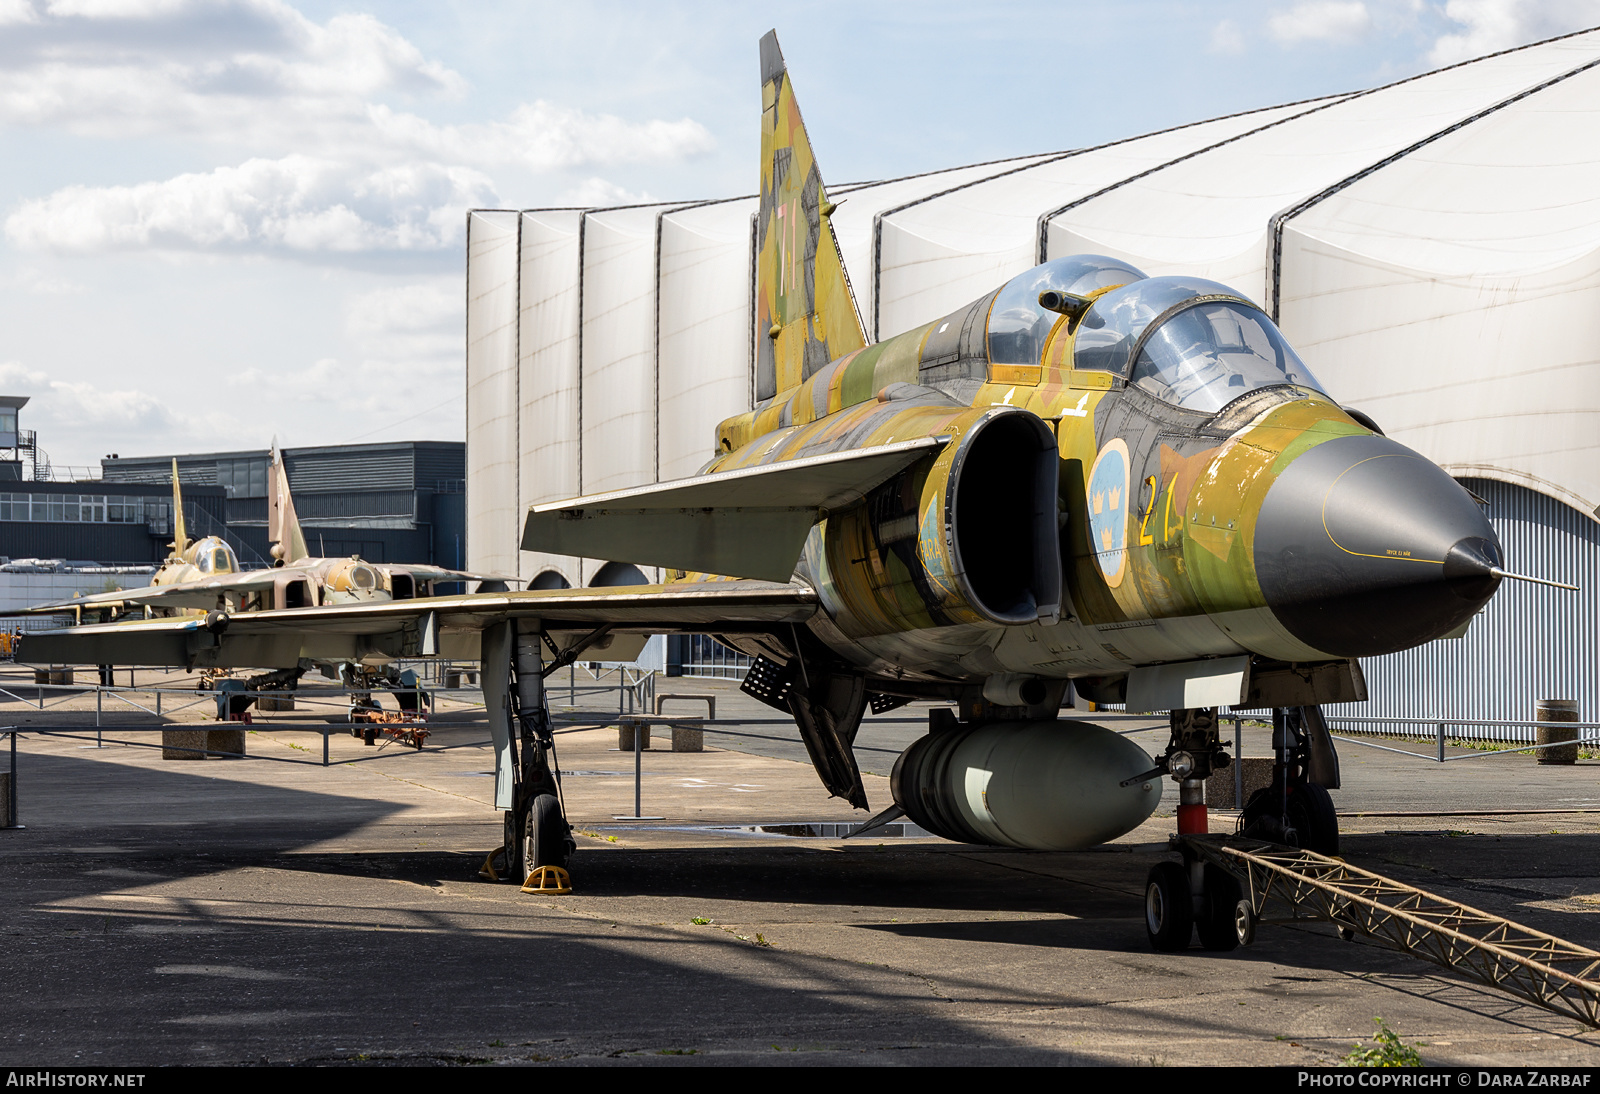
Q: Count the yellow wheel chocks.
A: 3